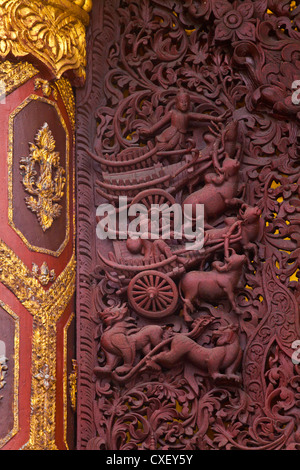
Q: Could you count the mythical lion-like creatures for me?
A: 2